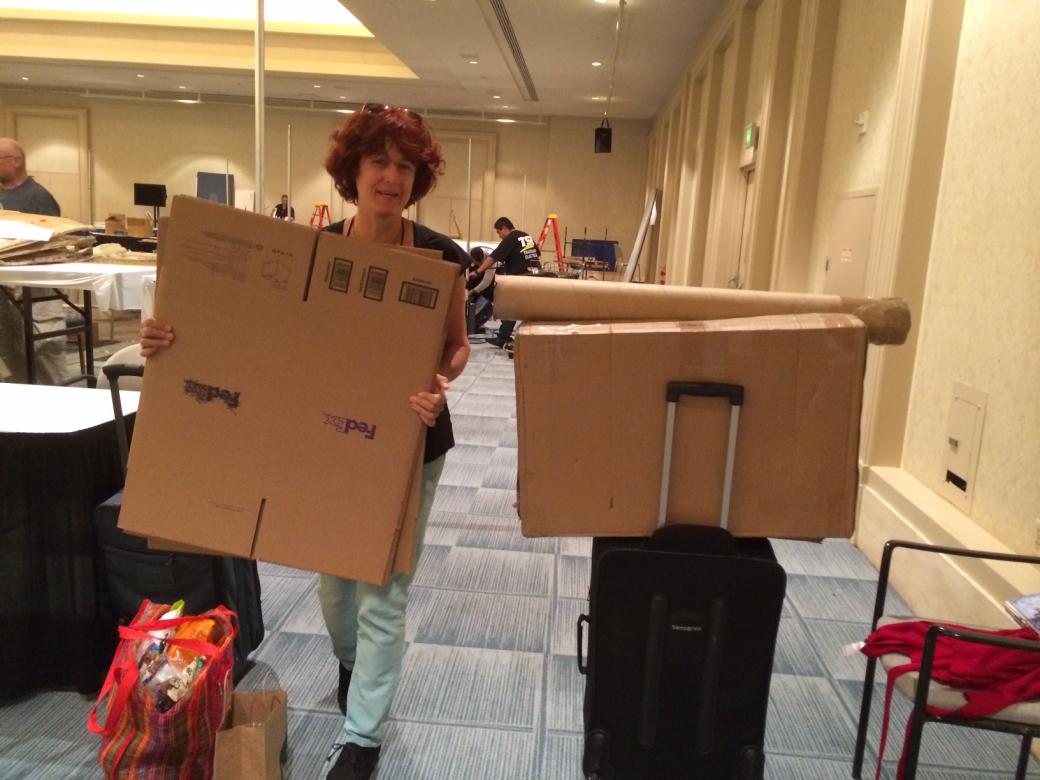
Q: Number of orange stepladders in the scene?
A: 2